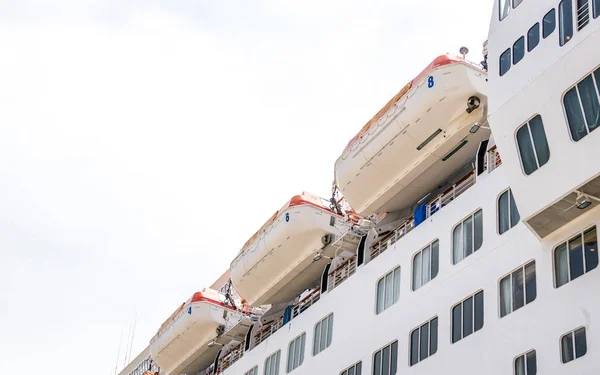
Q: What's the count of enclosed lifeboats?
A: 3